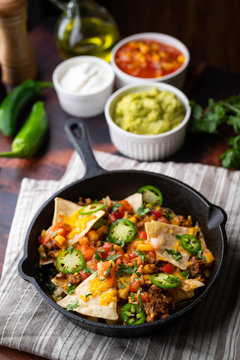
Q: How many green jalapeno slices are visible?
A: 7